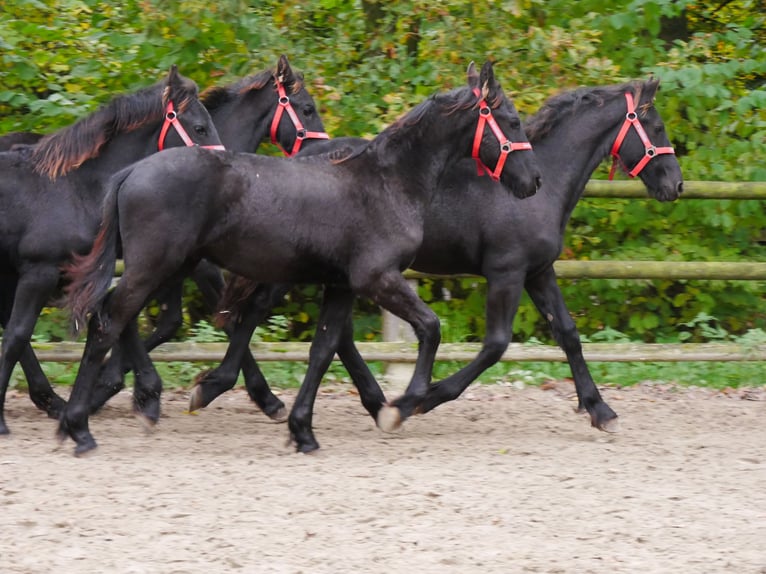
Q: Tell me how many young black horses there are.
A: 4